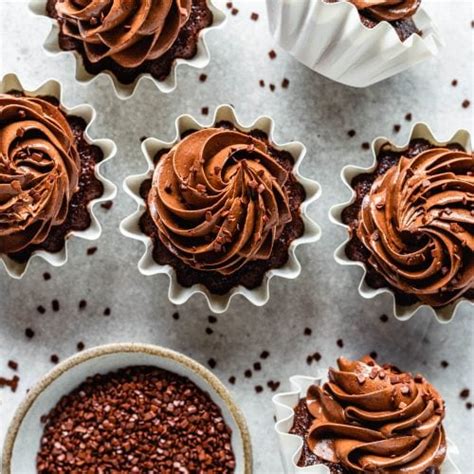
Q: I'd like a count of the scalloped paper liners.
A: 6